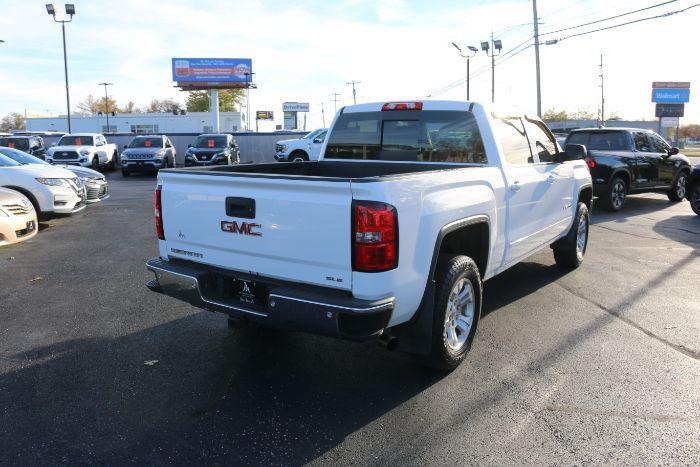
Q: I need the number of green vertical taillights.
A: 0